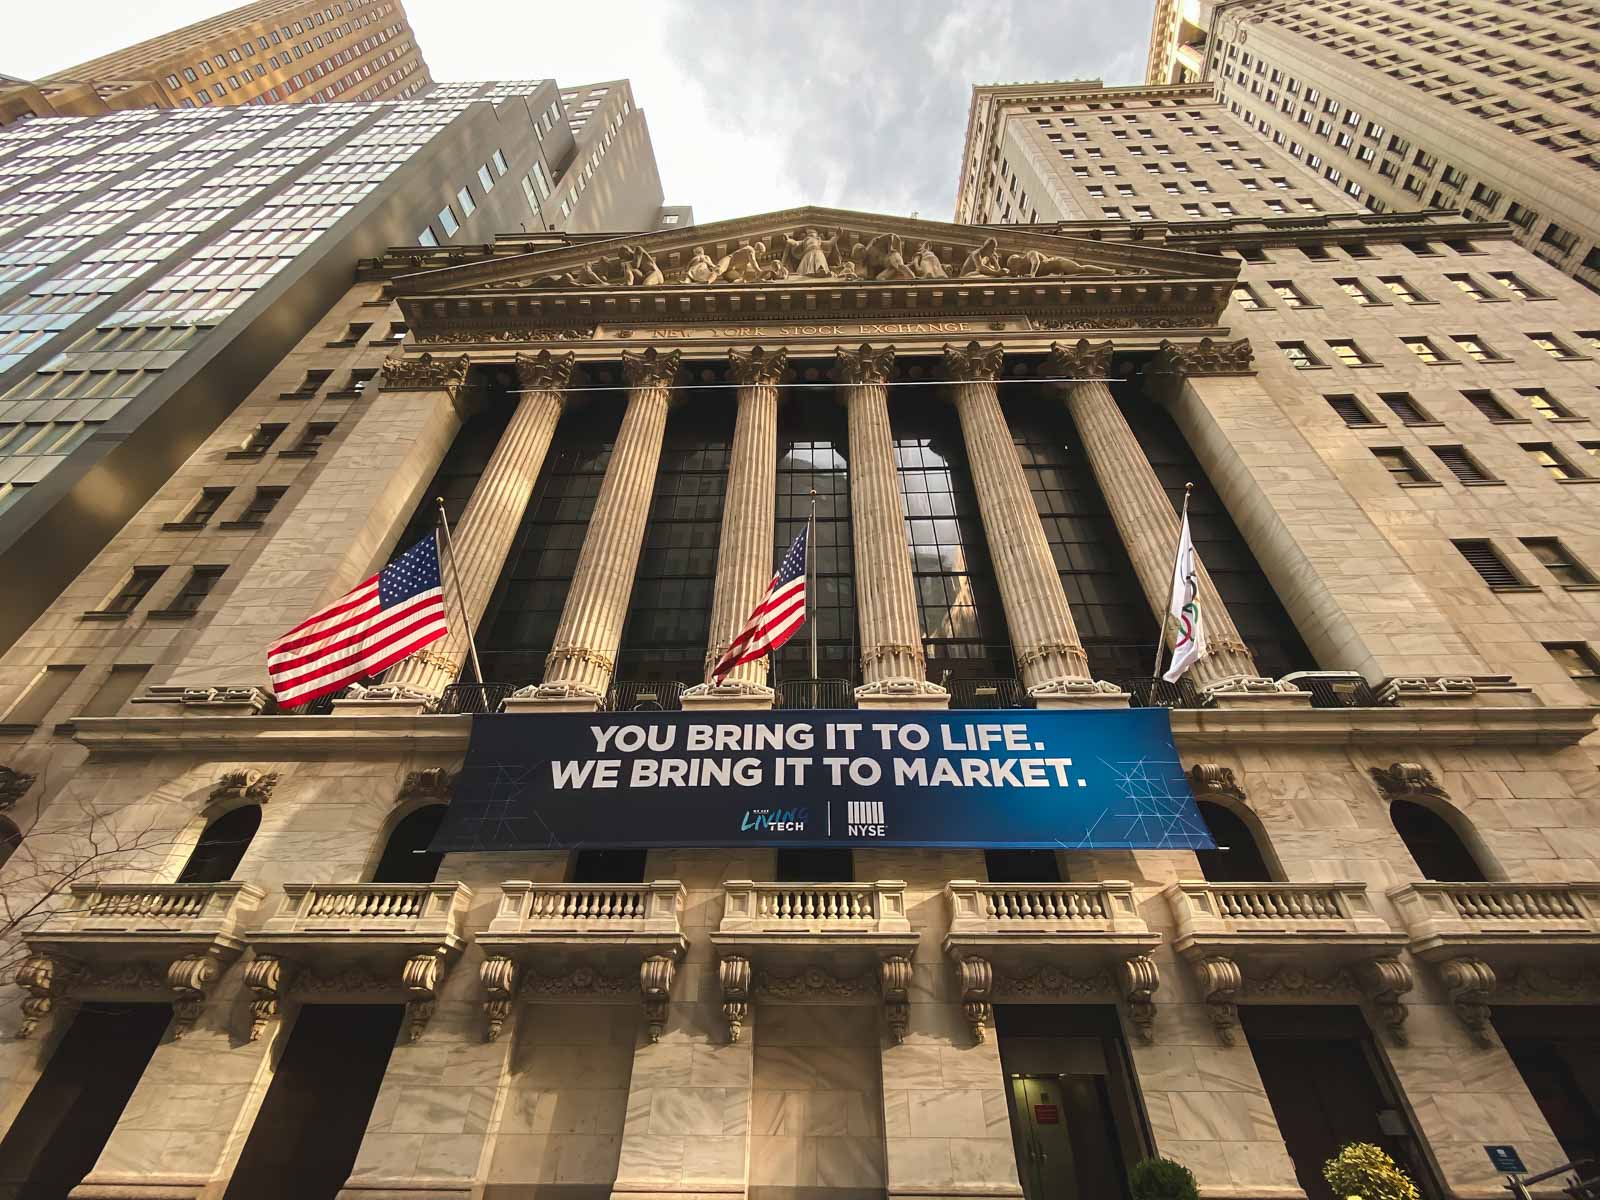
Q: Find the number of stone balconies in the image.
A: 7